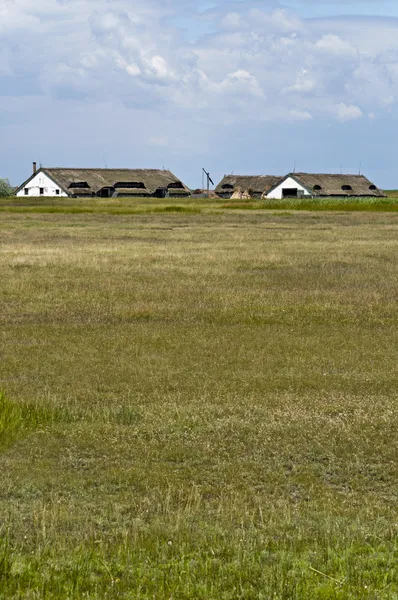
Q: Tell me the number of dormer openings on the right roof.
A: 3